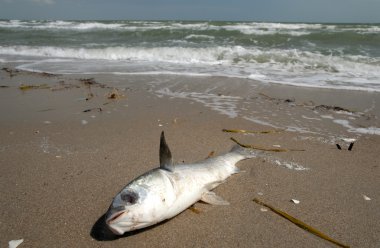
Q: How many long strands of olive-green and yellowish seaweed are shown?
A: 3